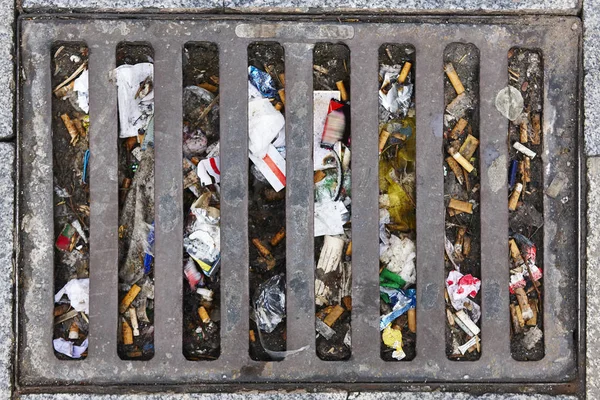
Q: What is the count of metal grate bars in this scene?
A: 7